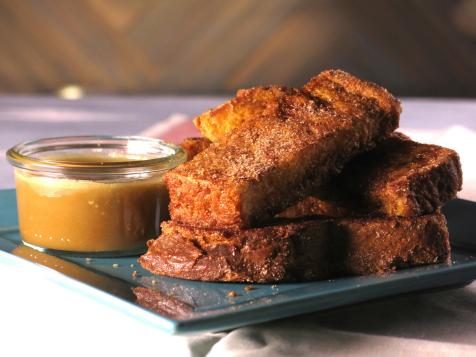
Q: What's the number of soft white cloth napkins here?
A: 1